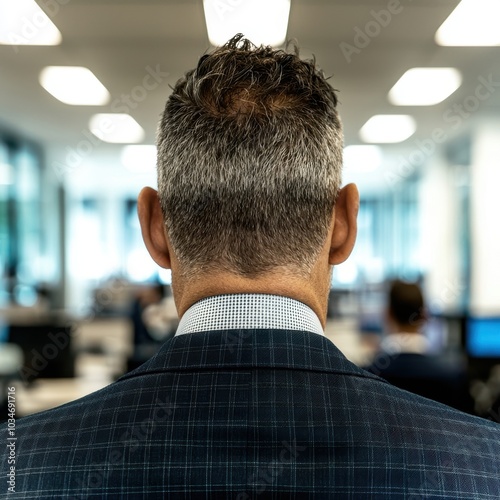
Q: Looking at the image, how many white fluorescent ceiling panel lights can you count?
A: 9